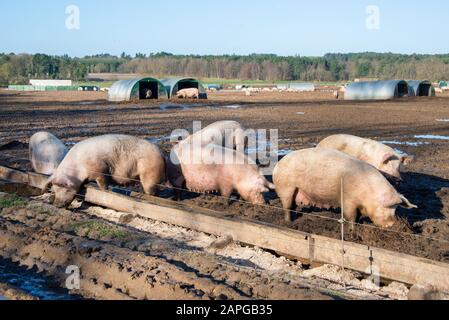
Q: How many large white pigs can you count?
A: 6